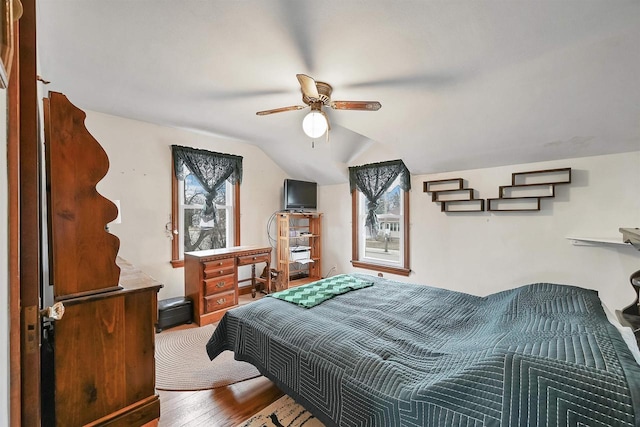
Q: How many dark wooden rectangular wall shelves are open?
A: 6